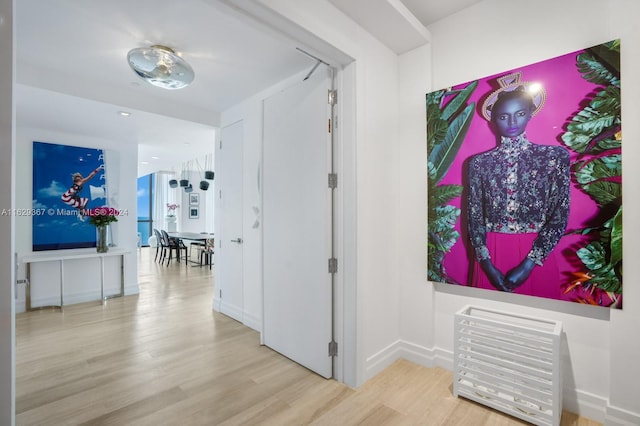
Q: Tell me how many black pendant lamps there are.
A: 5